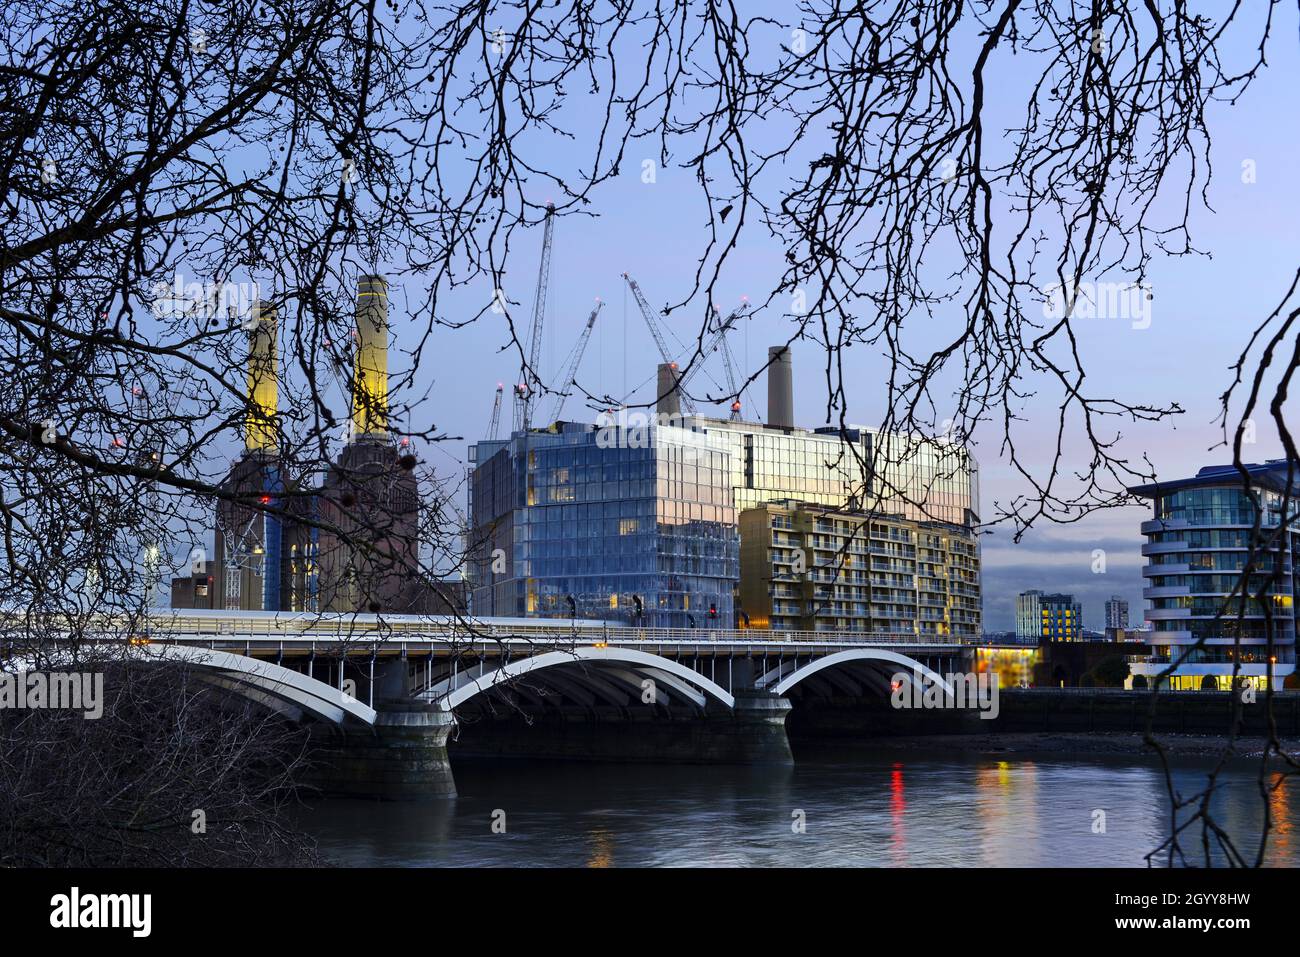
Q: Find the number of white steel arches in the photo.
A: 3